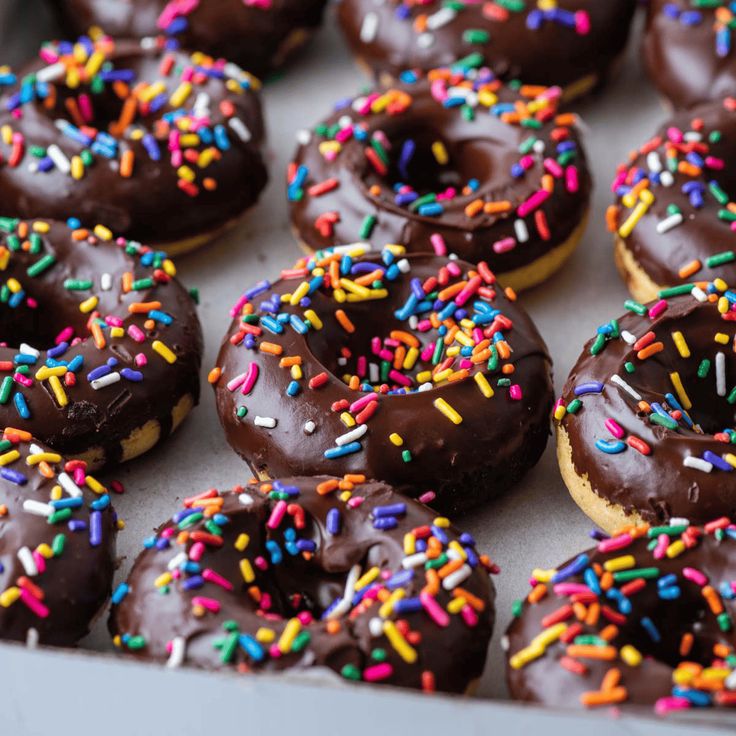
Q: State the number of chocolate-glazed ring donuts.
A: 12